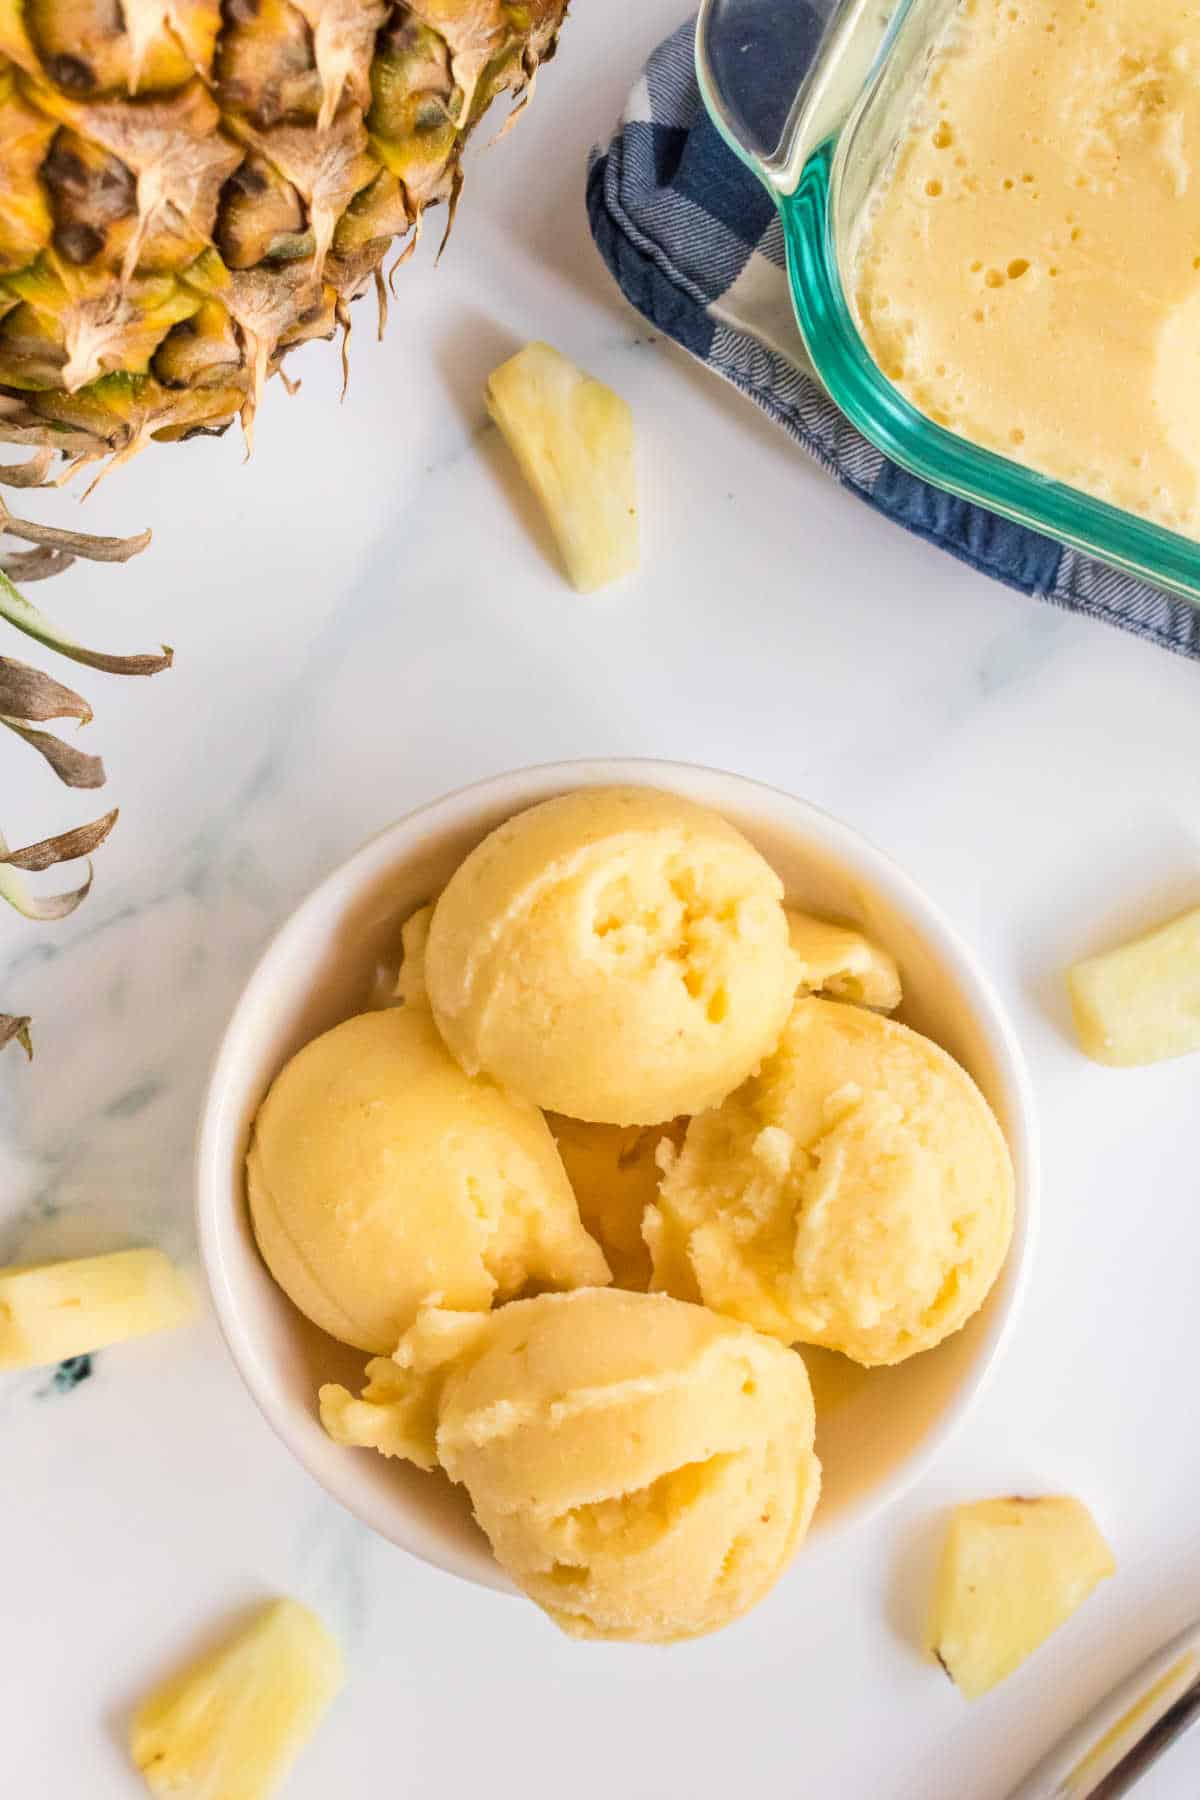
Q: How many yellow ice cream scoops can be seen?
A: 4